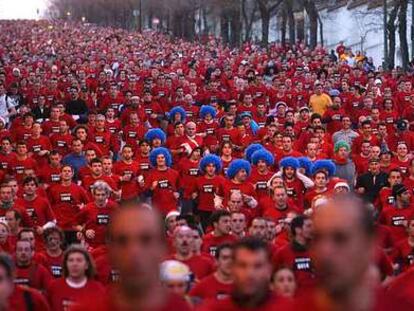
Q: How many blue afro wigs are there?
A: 11